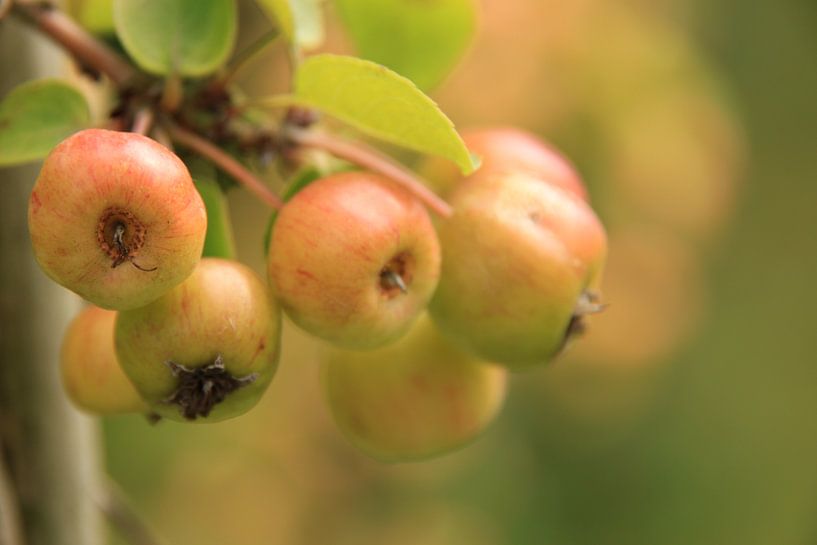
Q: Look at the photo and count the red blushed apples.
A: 7